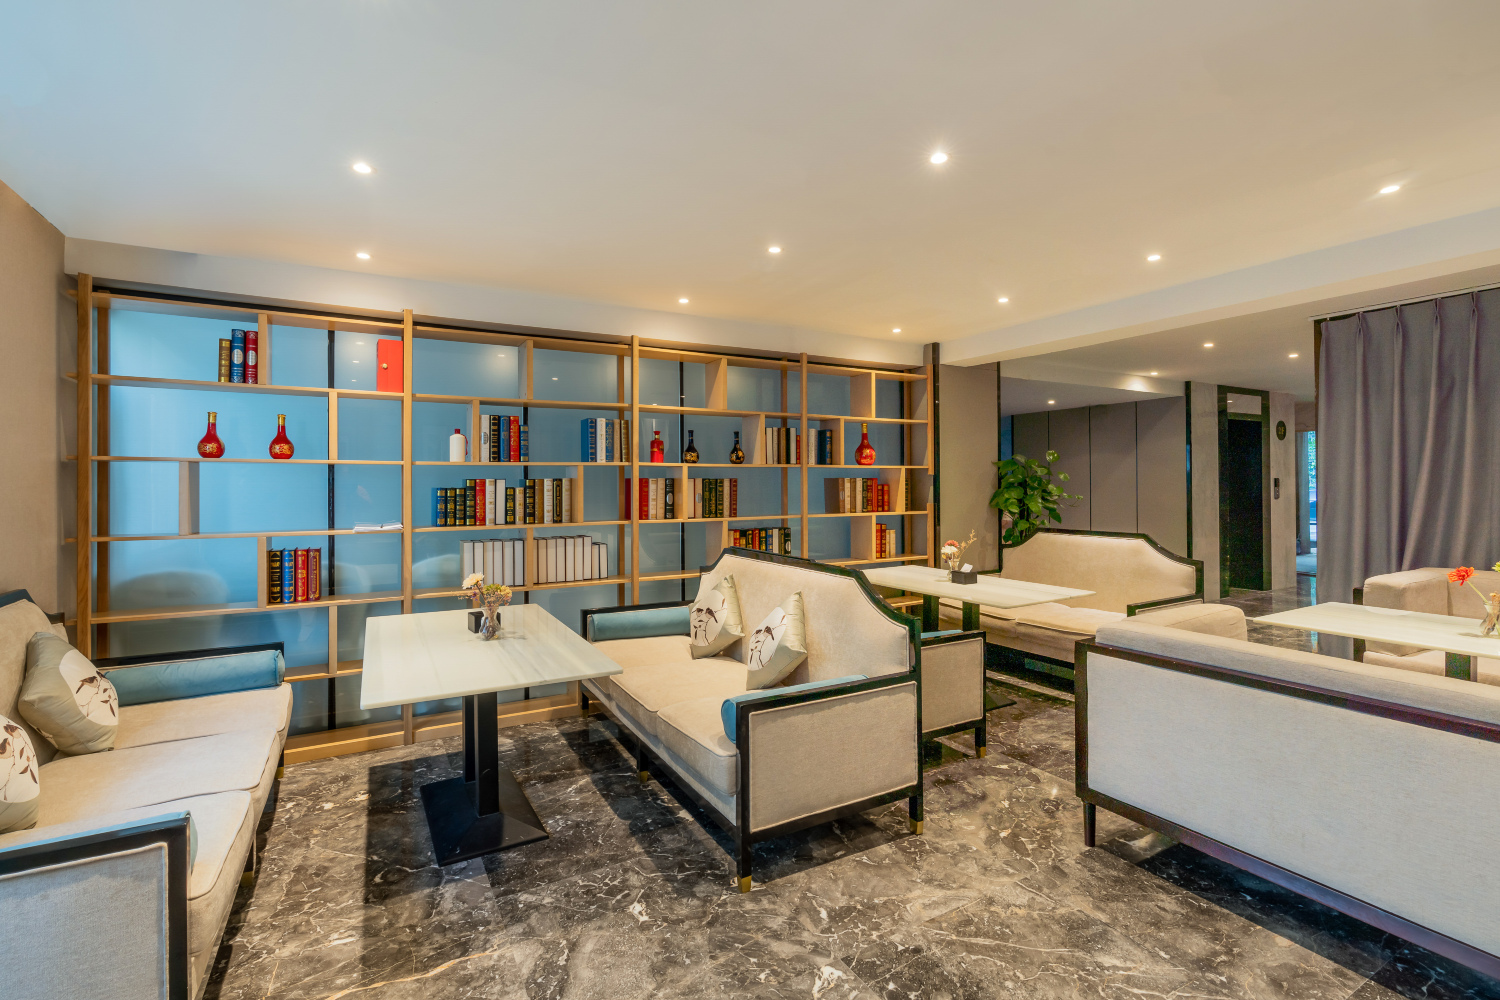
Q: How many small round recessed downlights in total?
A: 13